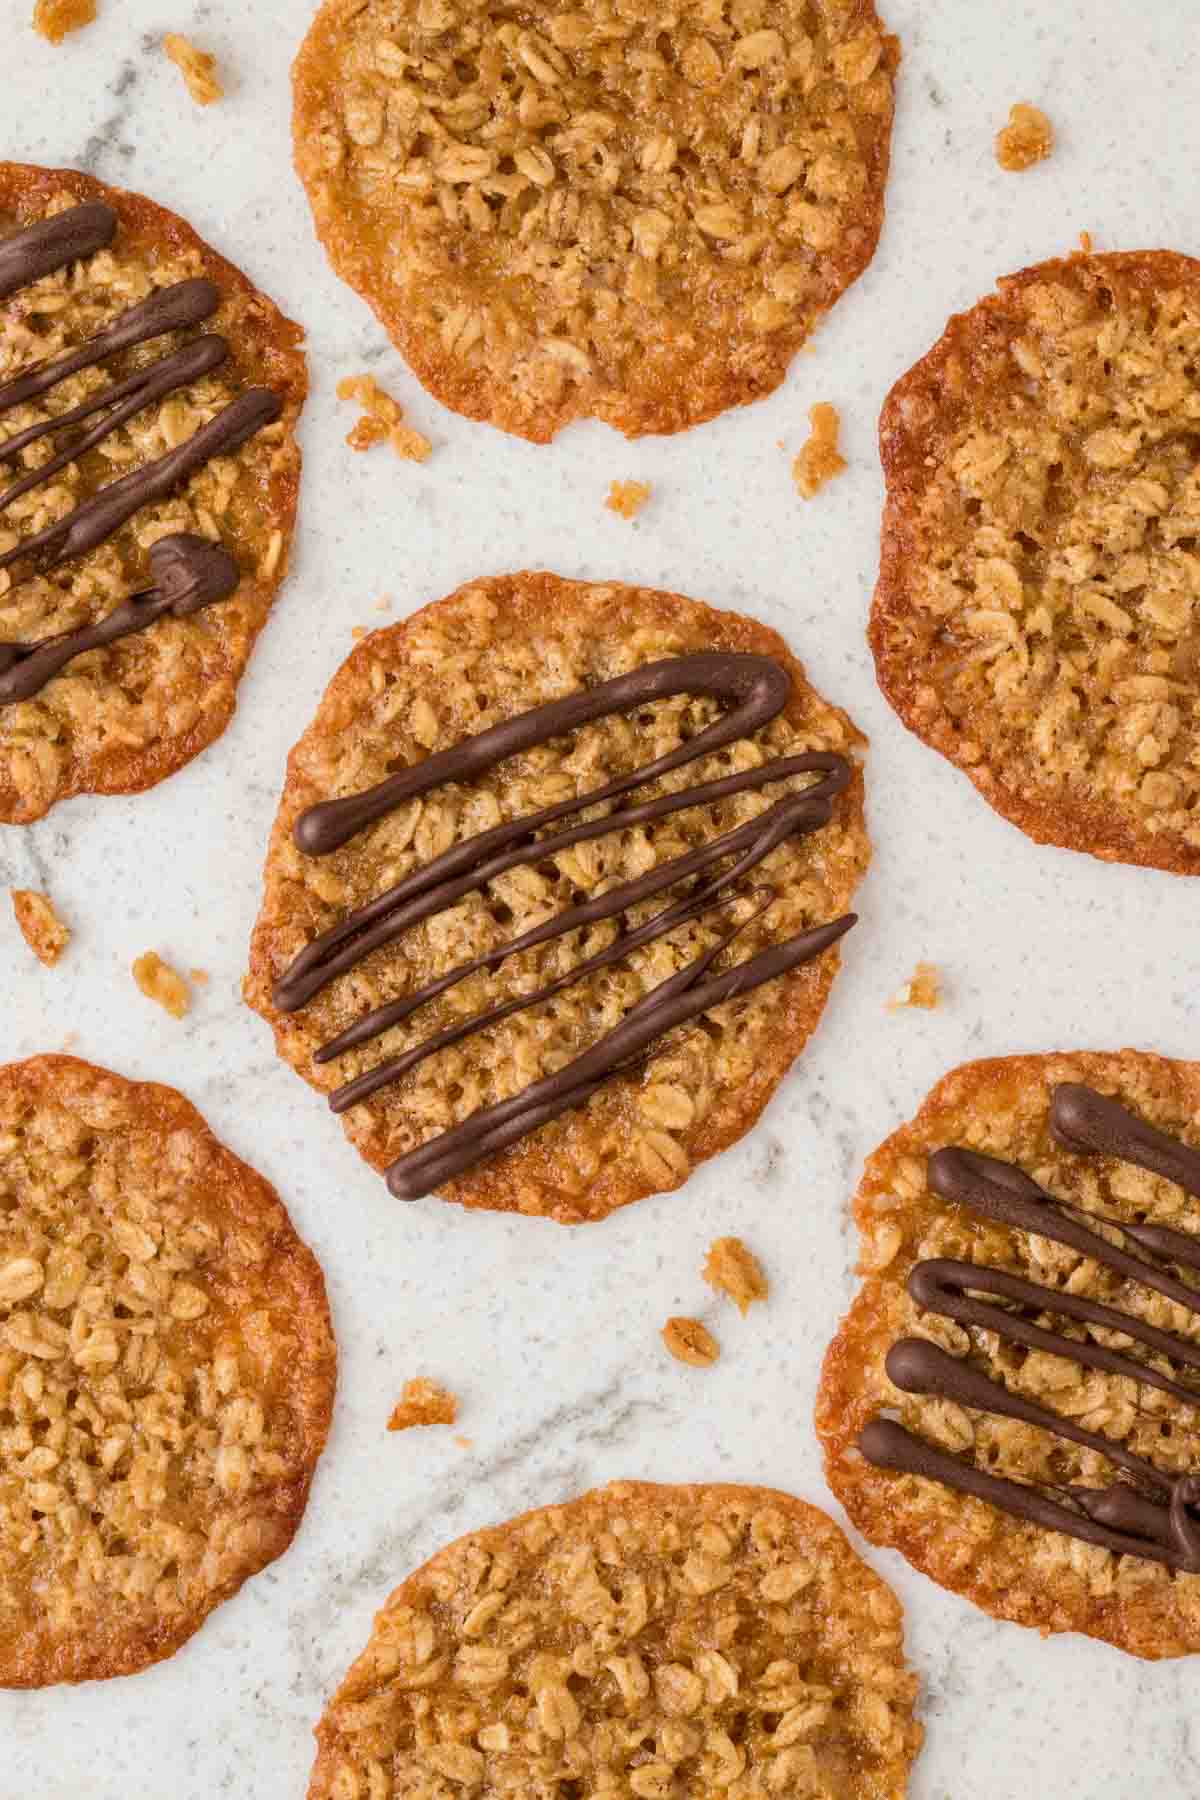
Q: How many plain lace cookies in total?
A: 4